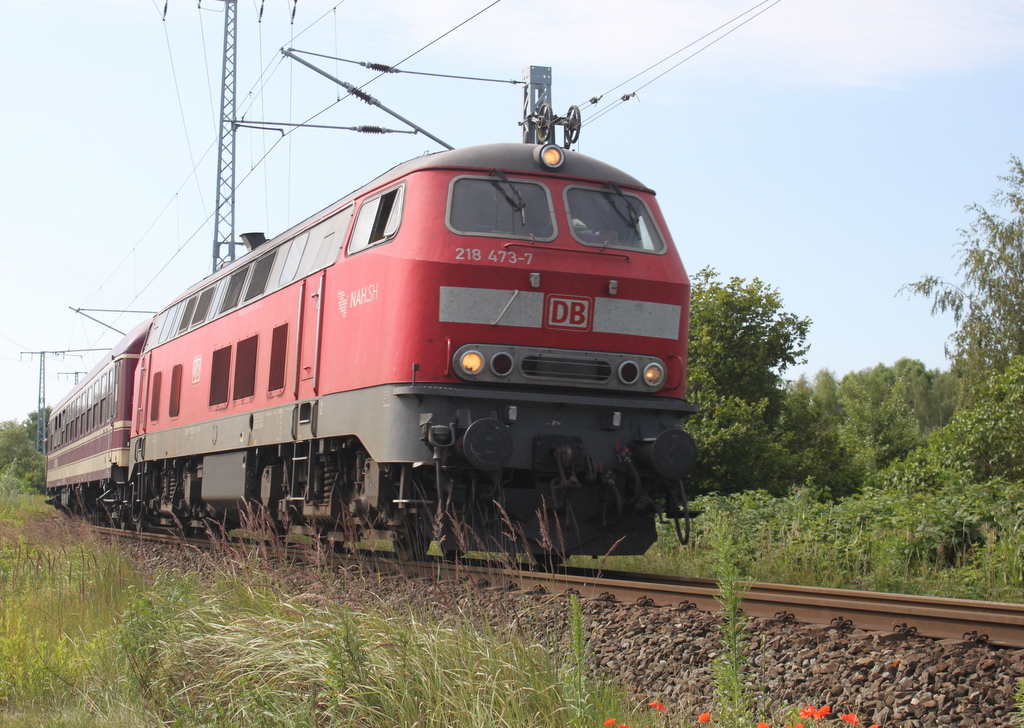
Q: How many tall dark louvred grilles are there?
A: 5